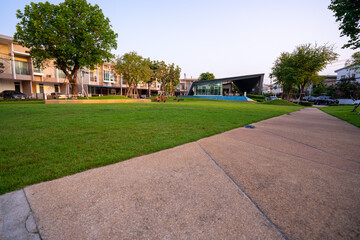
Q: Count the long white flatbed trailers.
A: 0